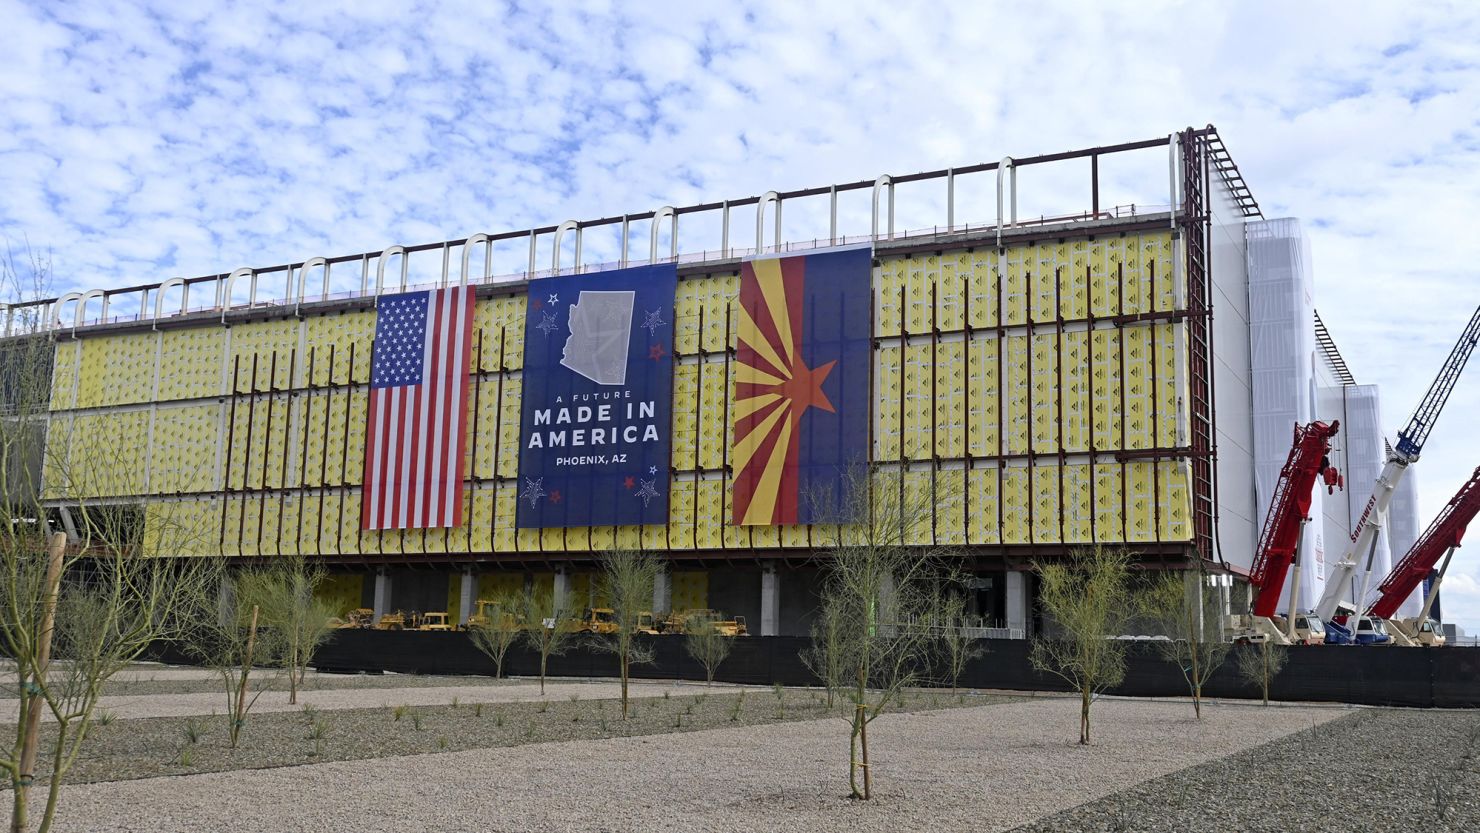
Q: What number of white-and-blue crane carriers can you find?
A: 1